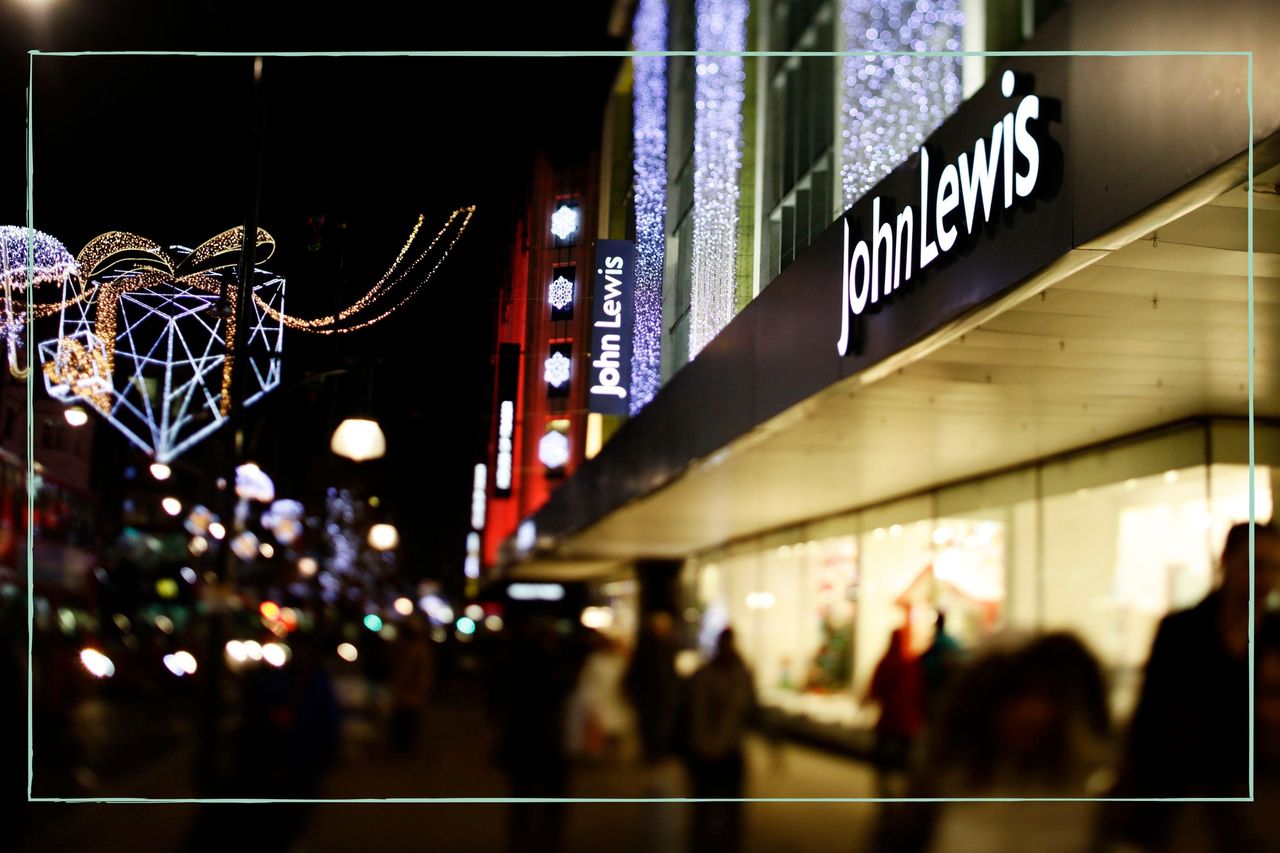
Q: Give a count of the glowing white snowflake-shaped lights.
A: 4